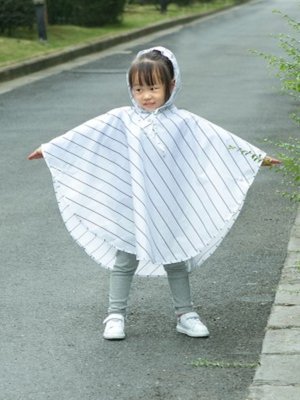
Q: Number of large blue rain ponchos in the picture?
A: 0